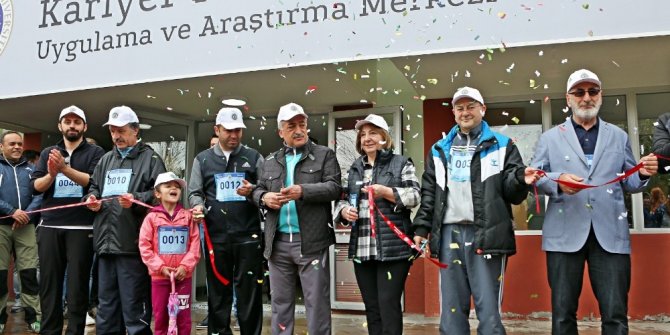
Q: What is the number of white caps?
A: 8